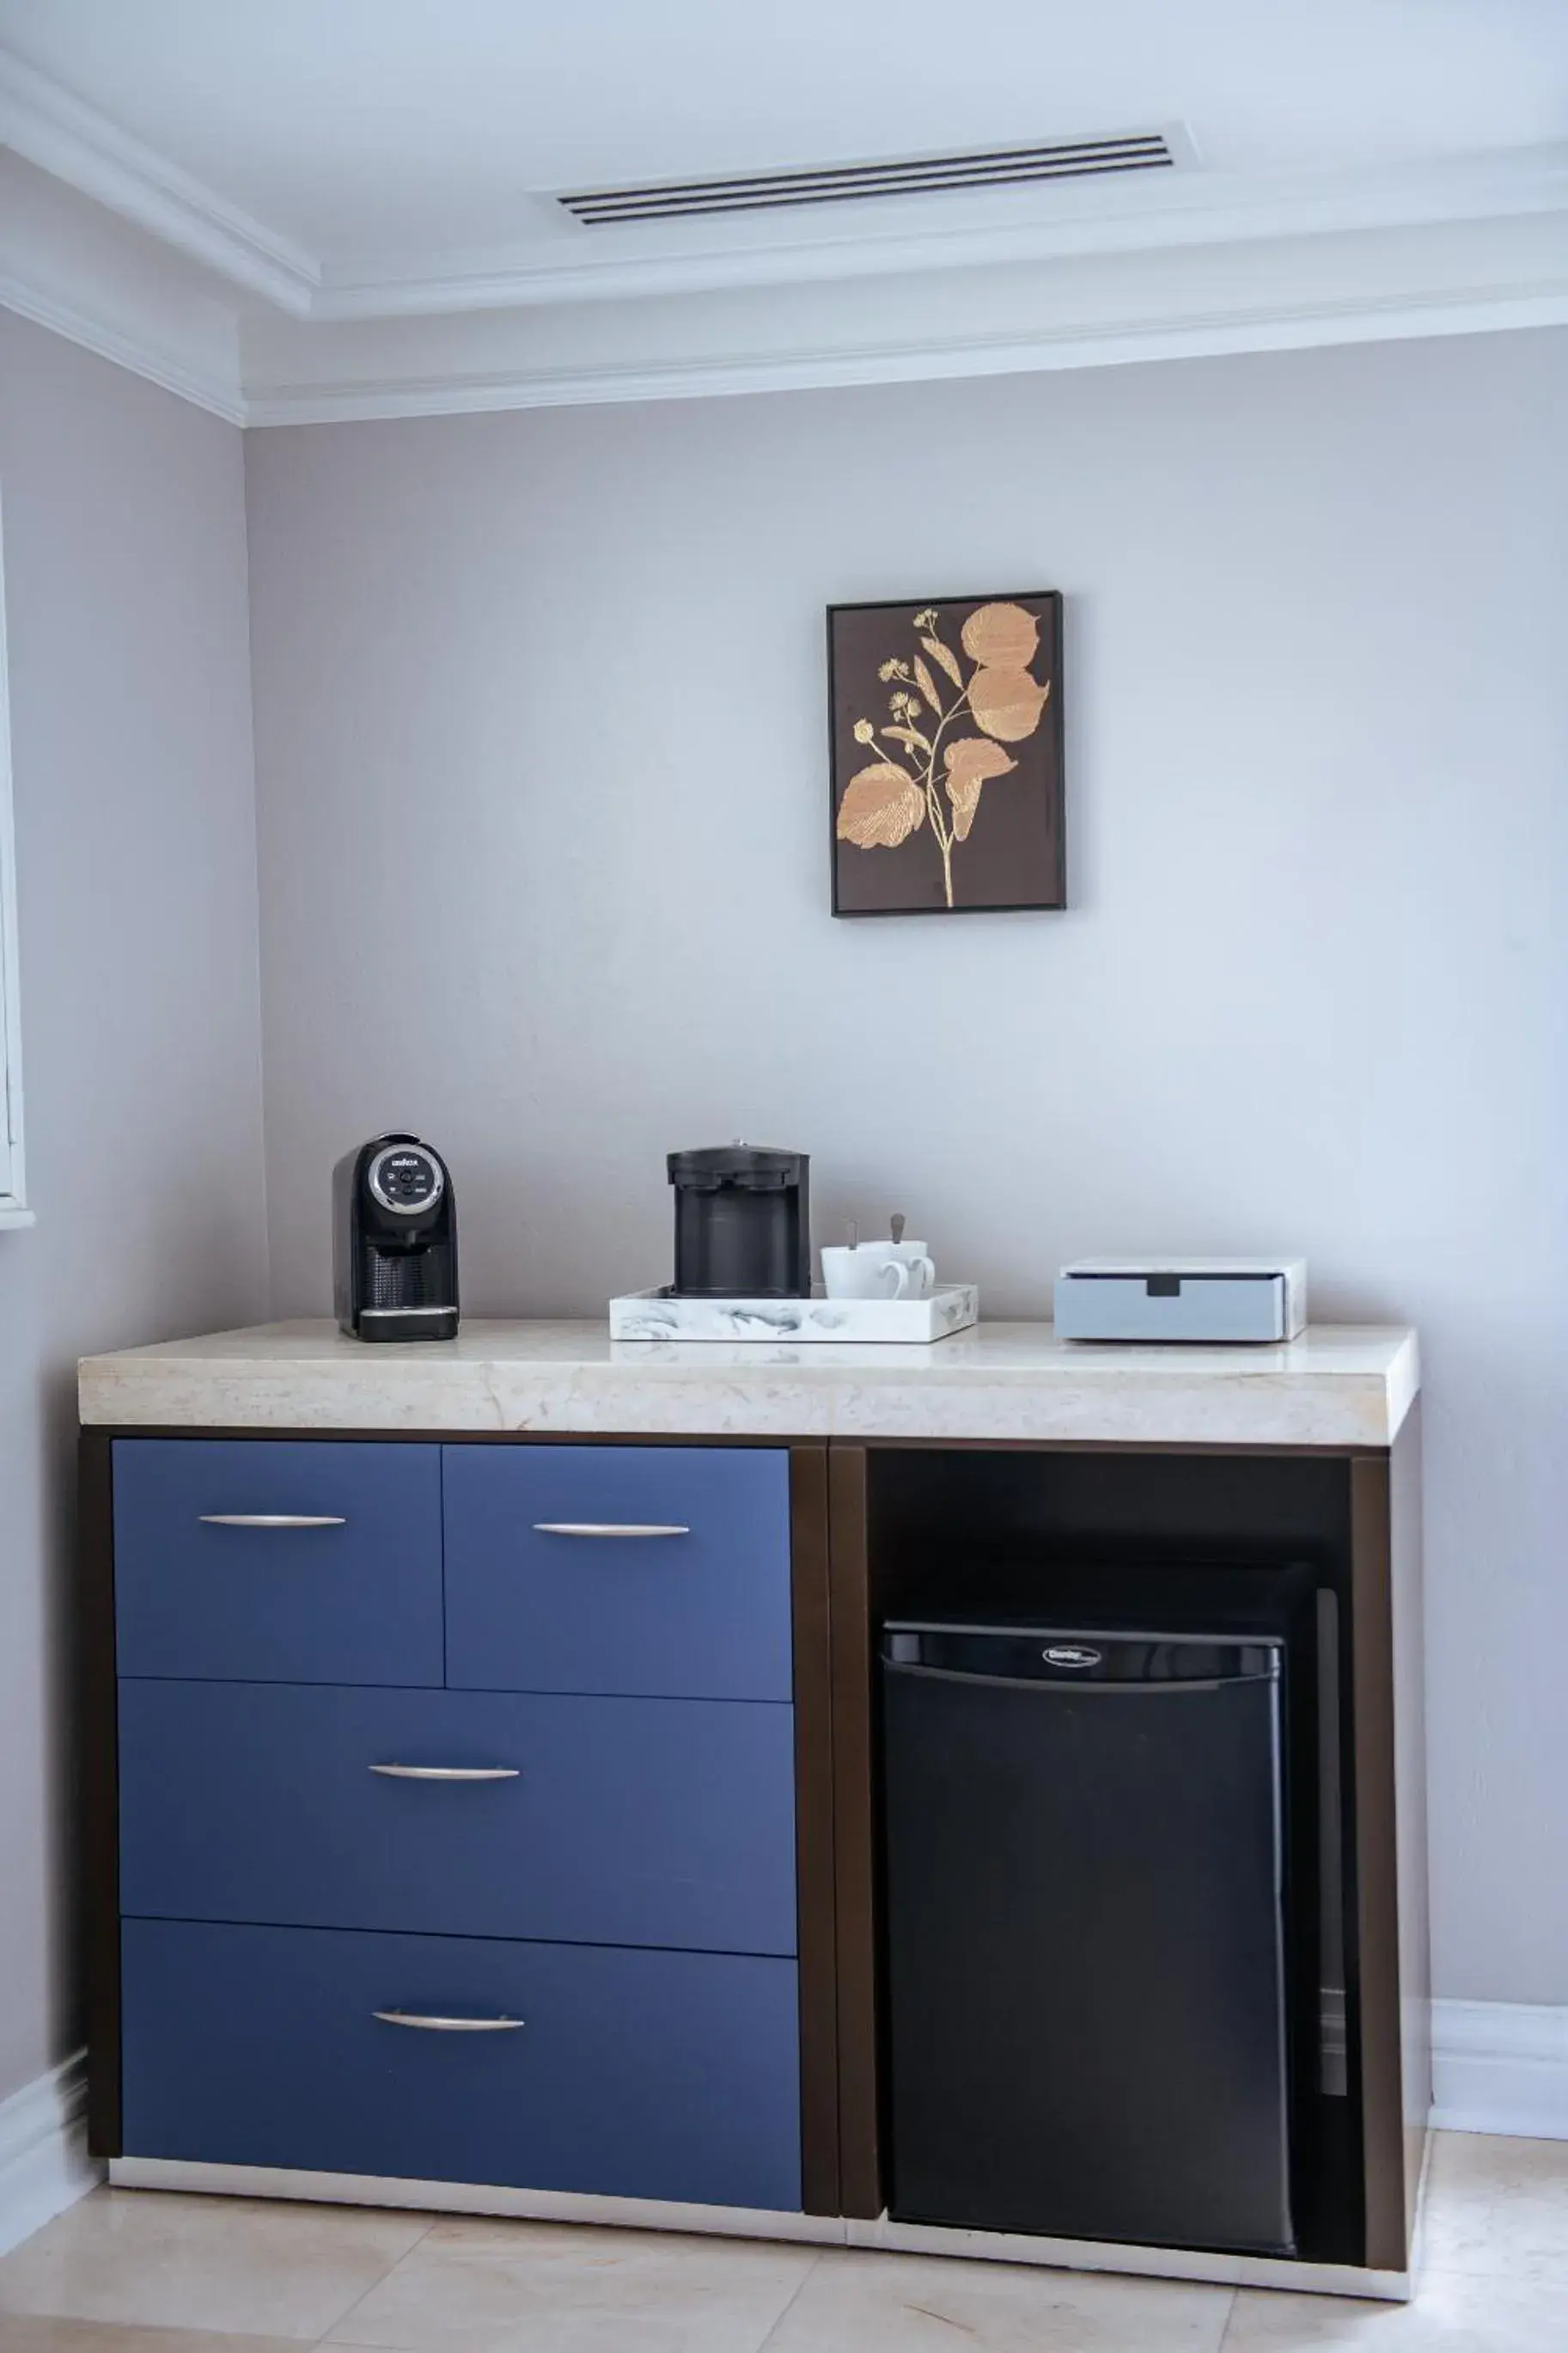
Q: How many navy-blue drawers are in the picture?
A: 4